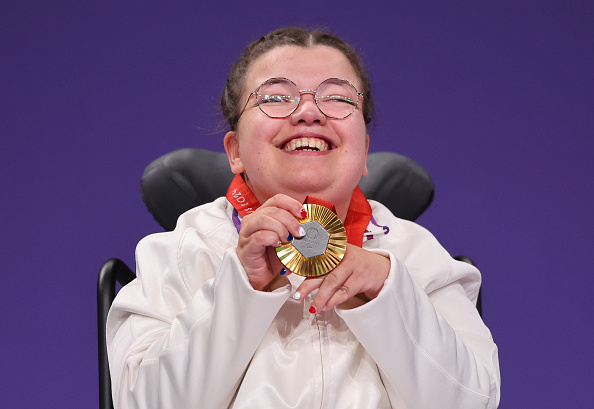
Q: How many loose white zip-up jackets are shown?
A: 1